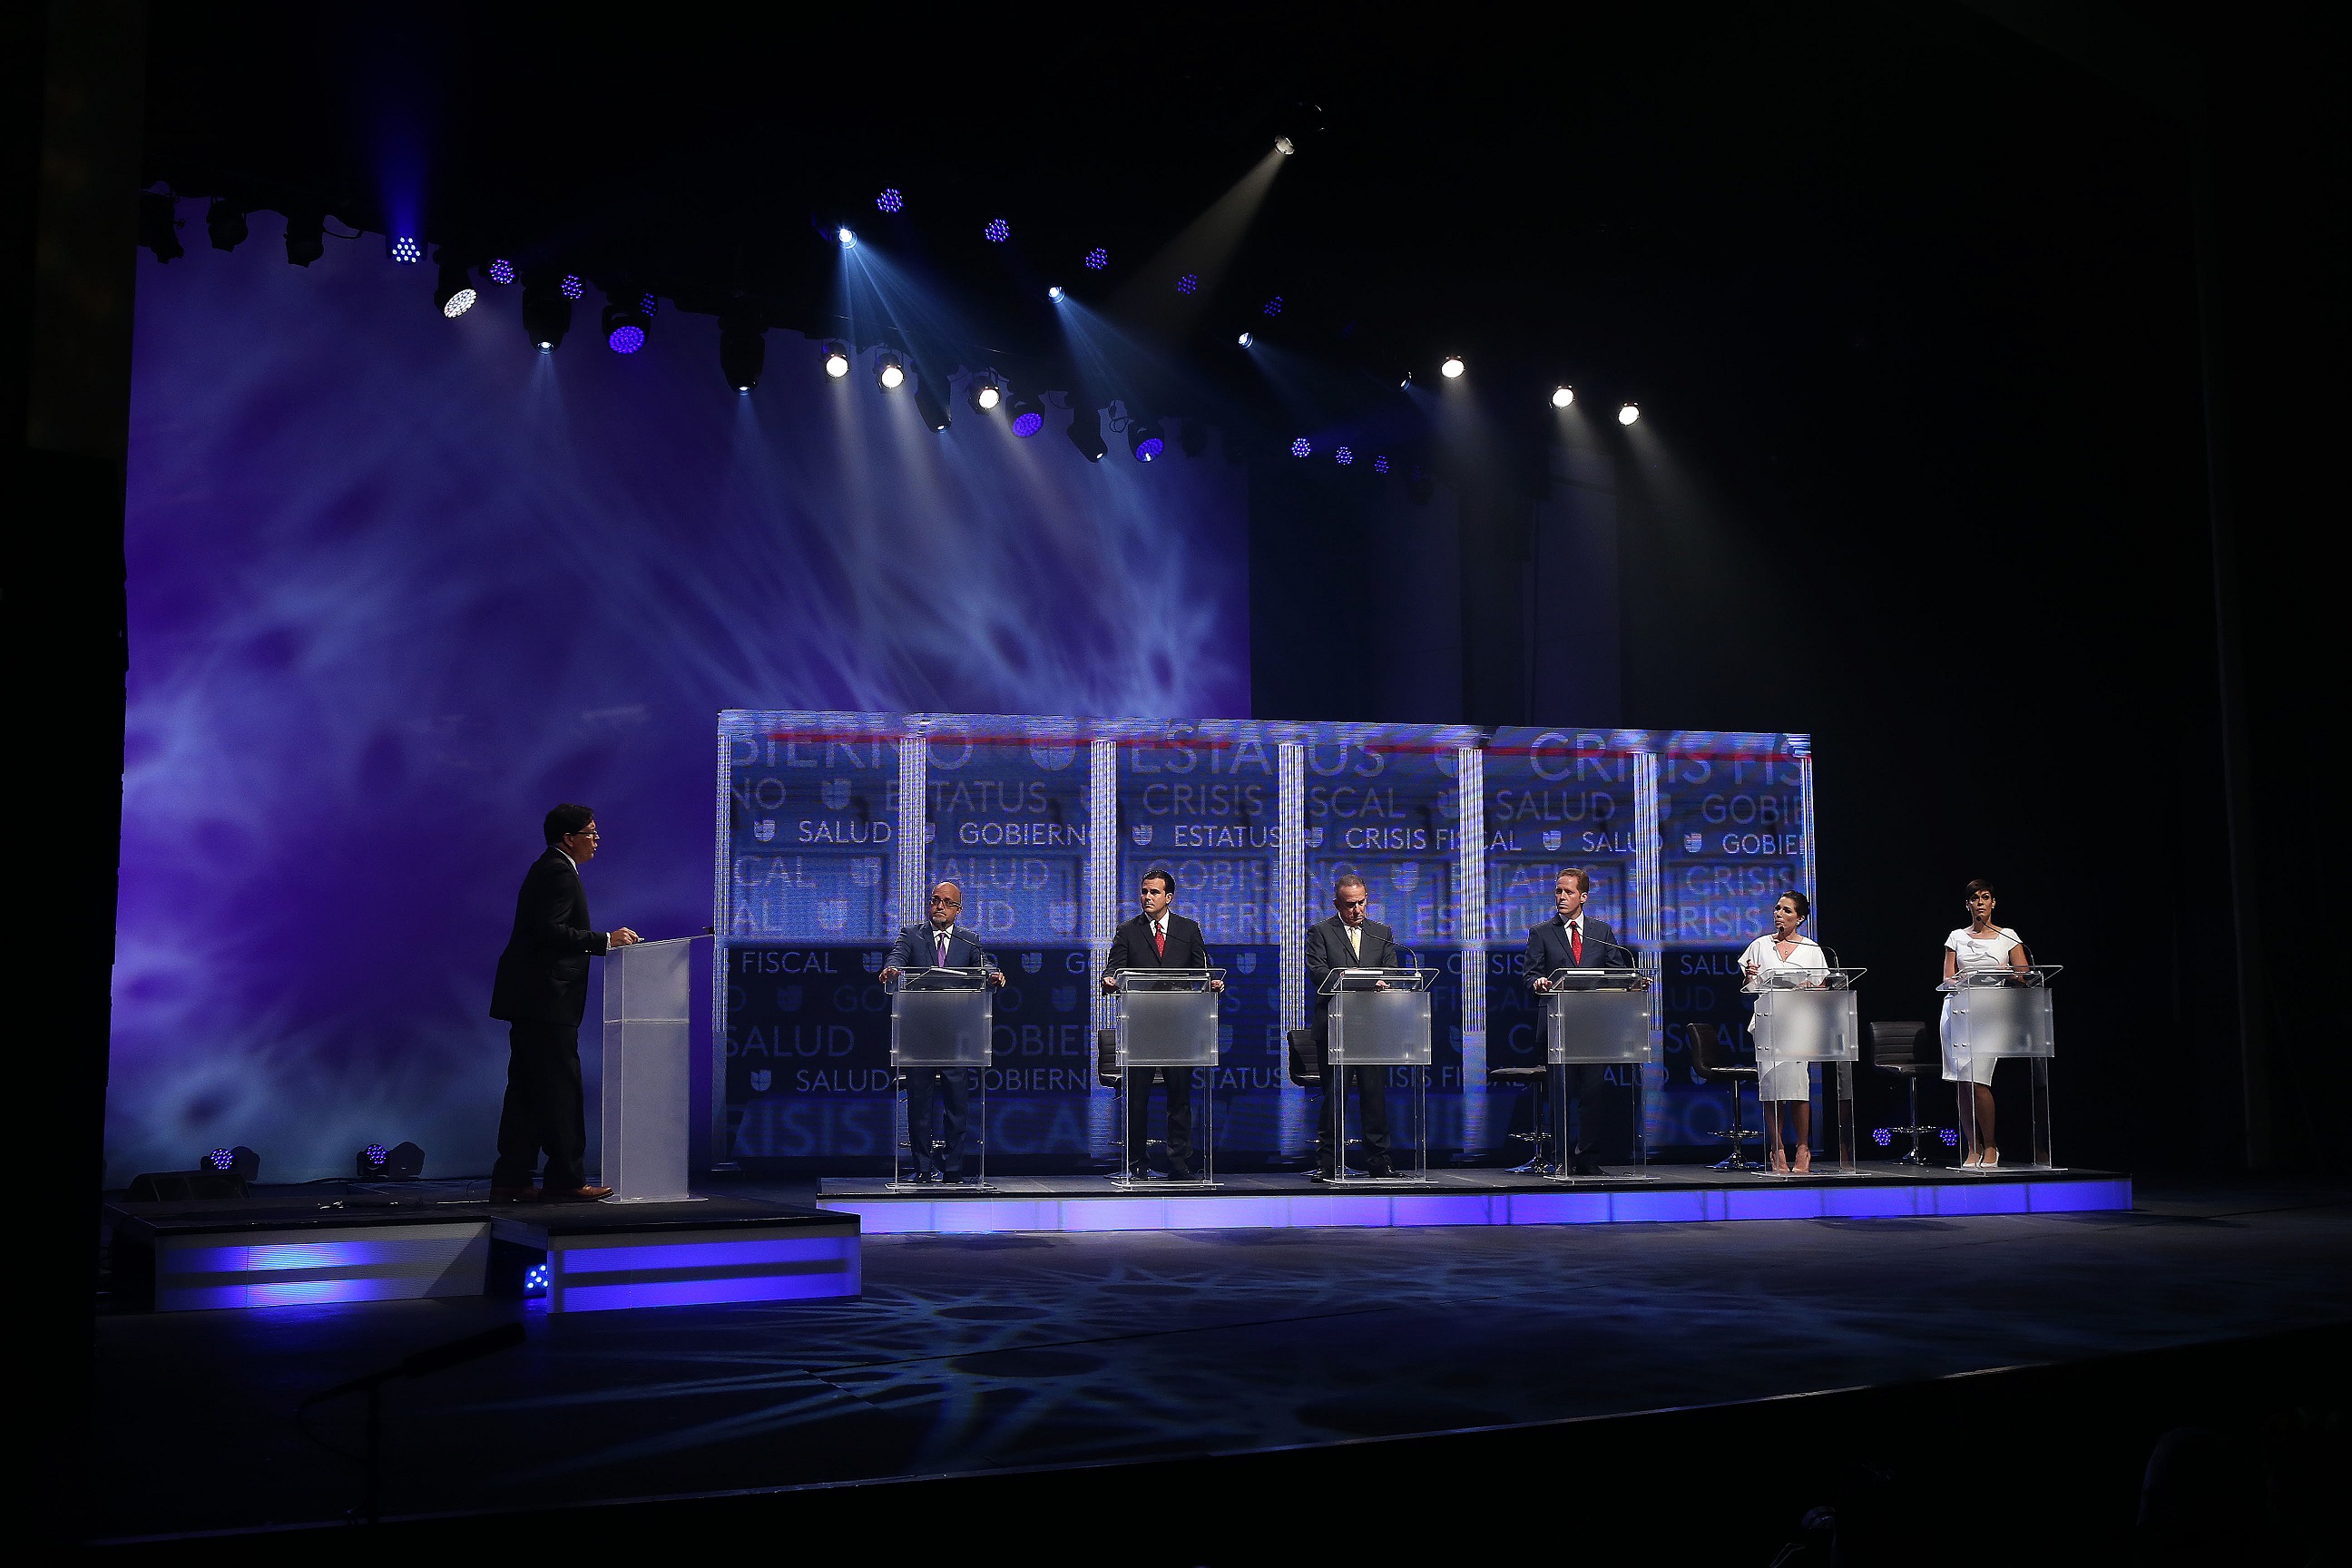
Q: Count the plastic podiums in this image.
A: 7